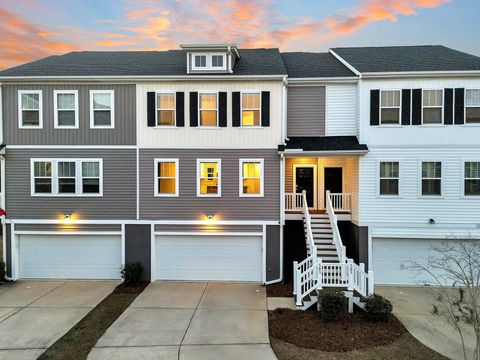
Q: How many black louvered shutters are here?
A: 11